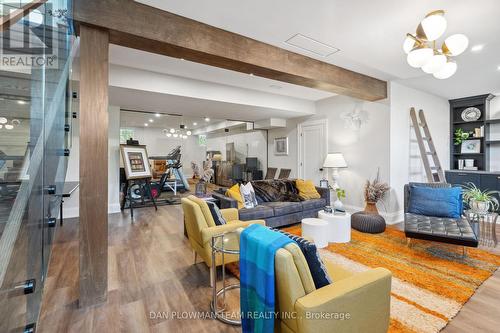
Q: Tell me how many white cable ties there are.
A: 0